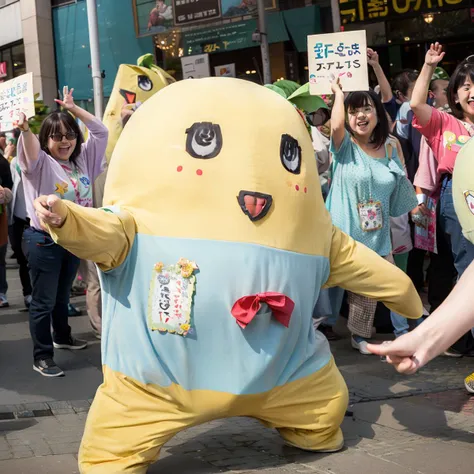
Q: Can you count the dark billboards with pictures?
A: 1